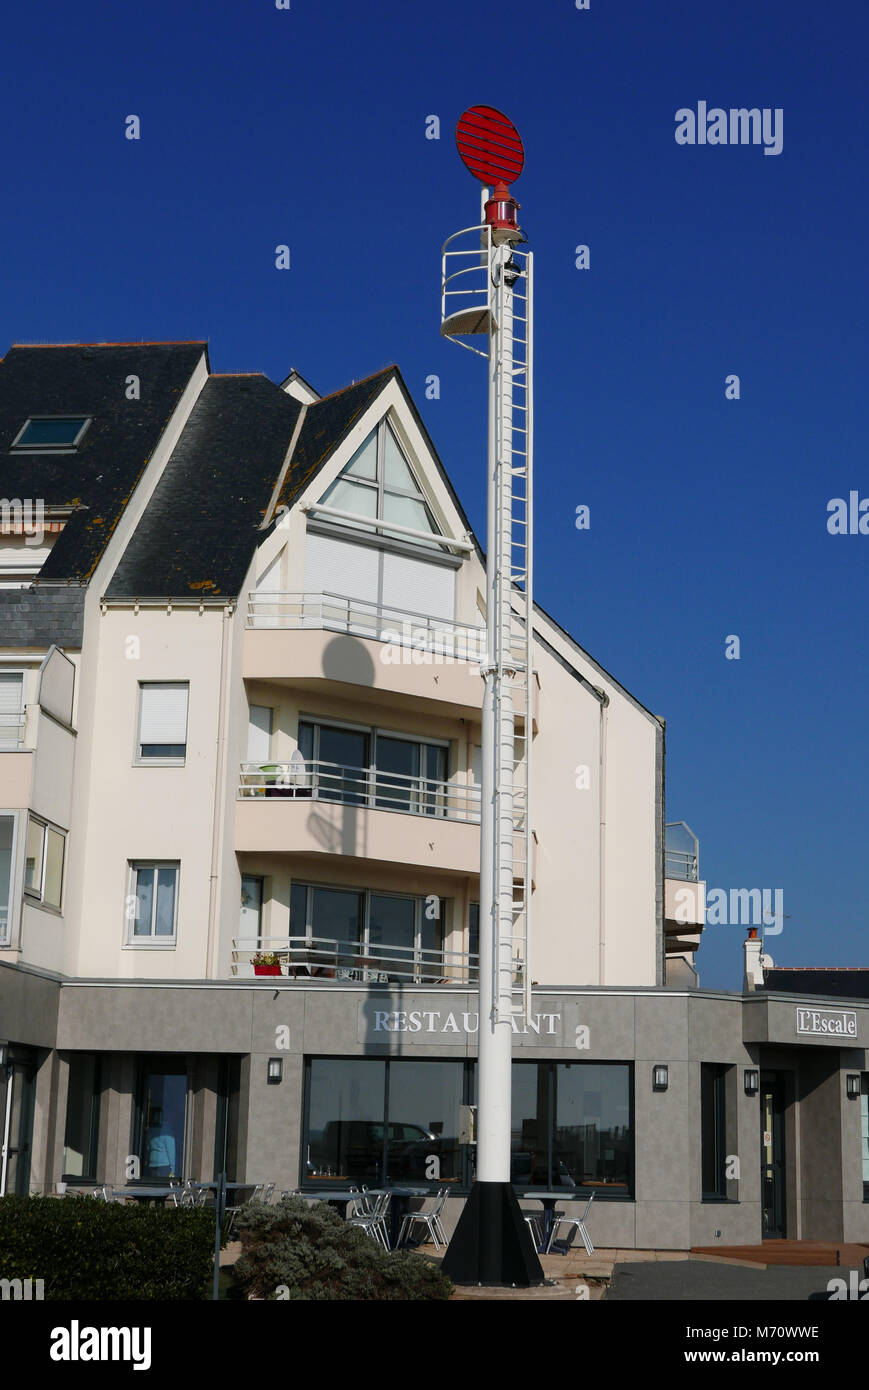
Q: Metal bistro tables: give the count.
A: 5